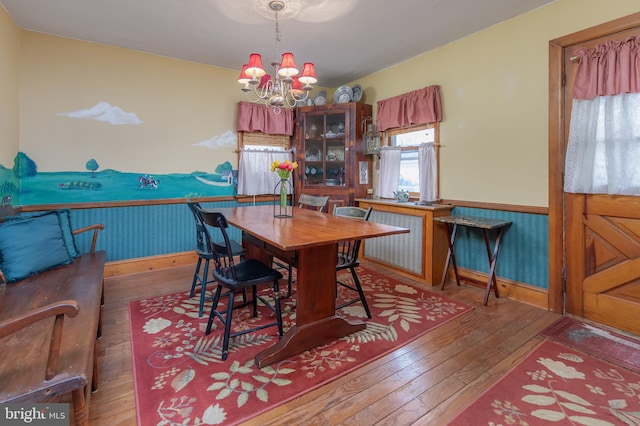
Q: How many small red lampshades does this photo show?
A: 6